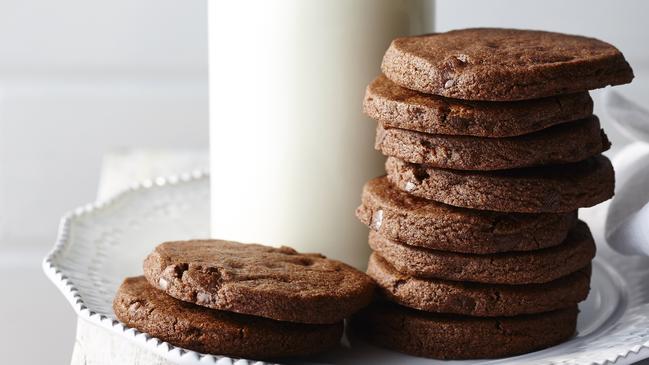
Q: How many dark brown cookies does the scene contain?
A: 10